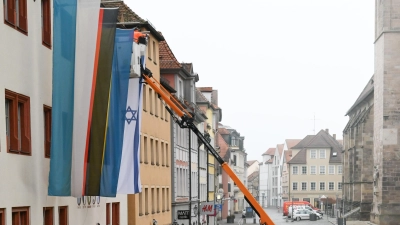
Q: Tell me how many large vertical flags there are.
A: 4